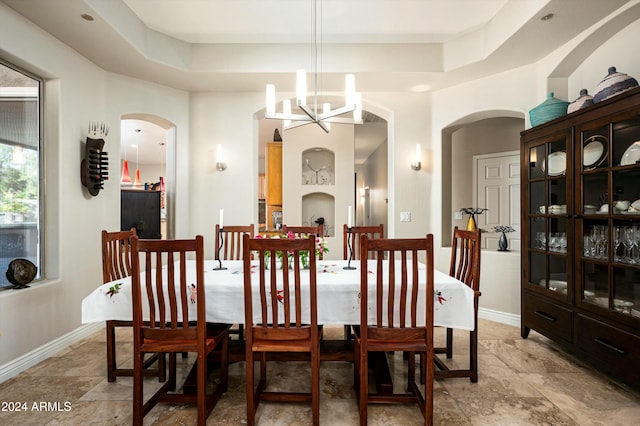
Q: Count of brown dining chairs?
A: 8